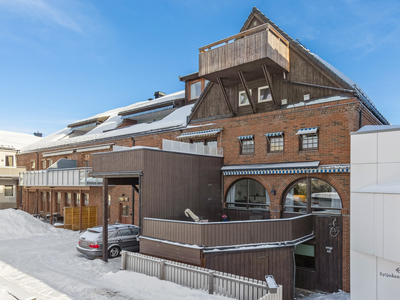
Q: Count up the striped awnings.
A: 5